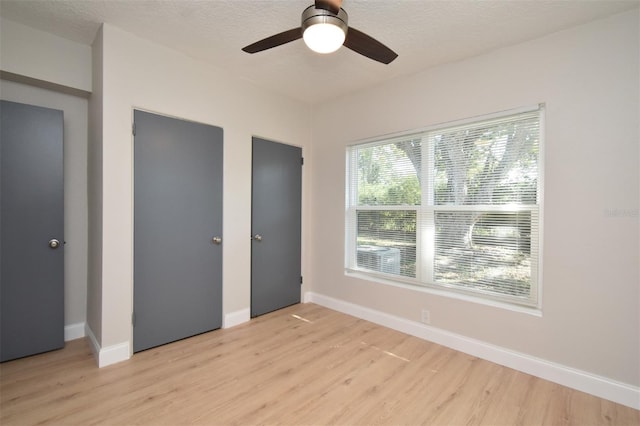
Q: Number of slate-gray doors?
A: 3